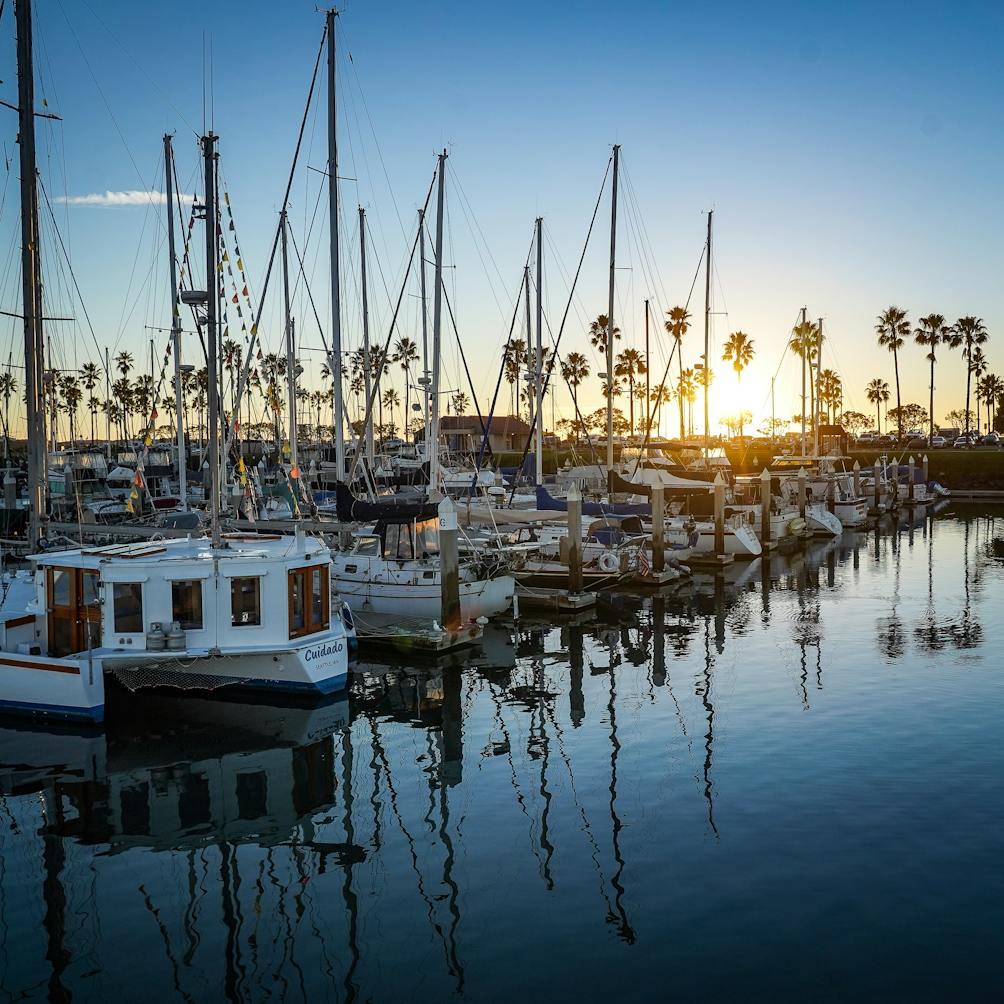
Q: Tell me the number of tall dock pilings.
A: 12